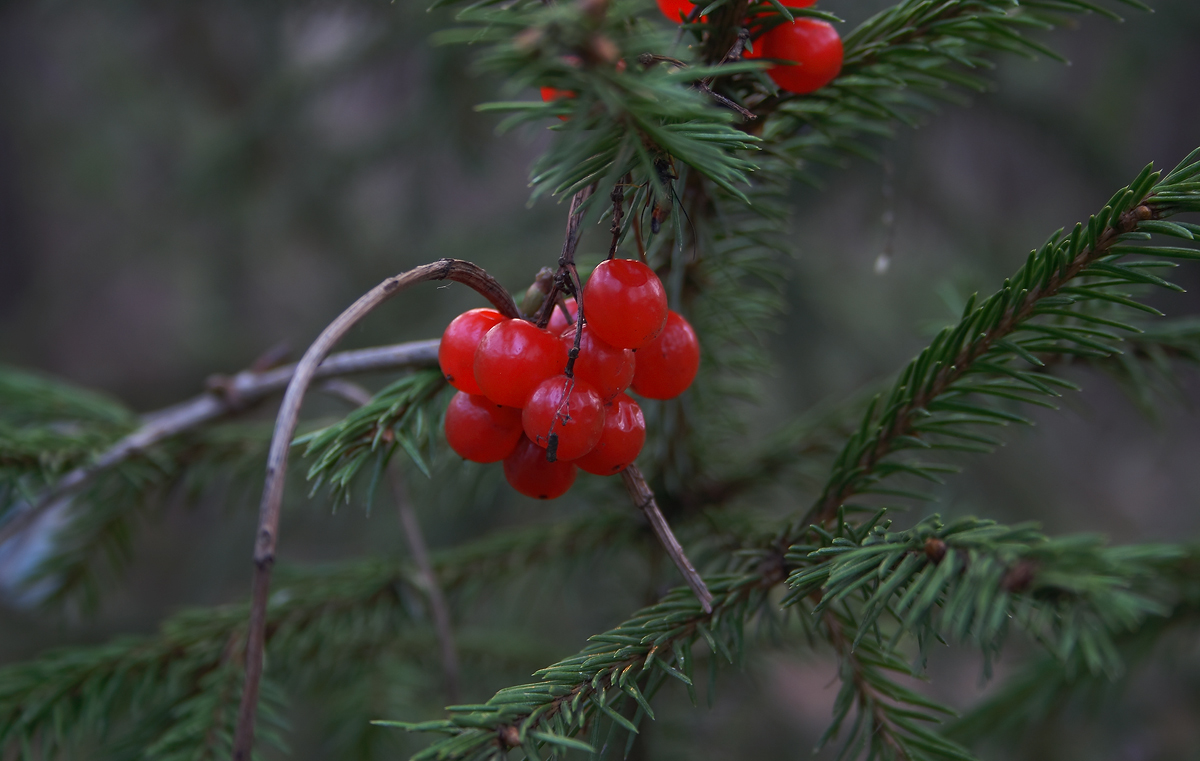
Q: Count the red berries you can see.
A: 15